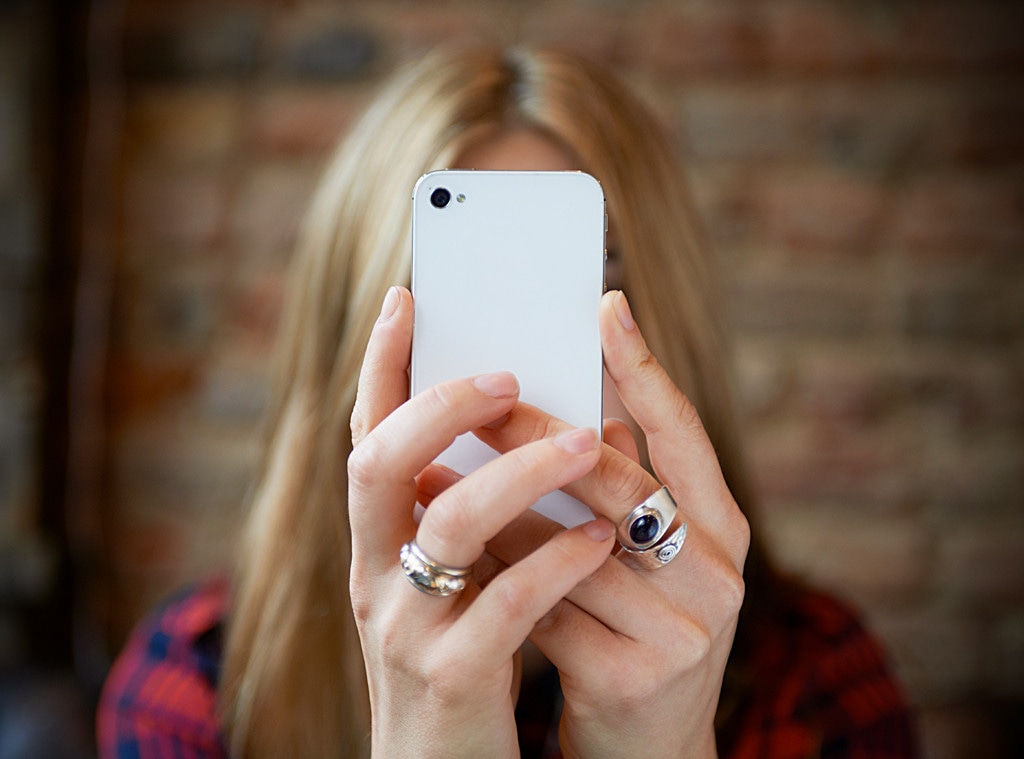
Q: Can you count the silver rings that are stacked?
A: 2